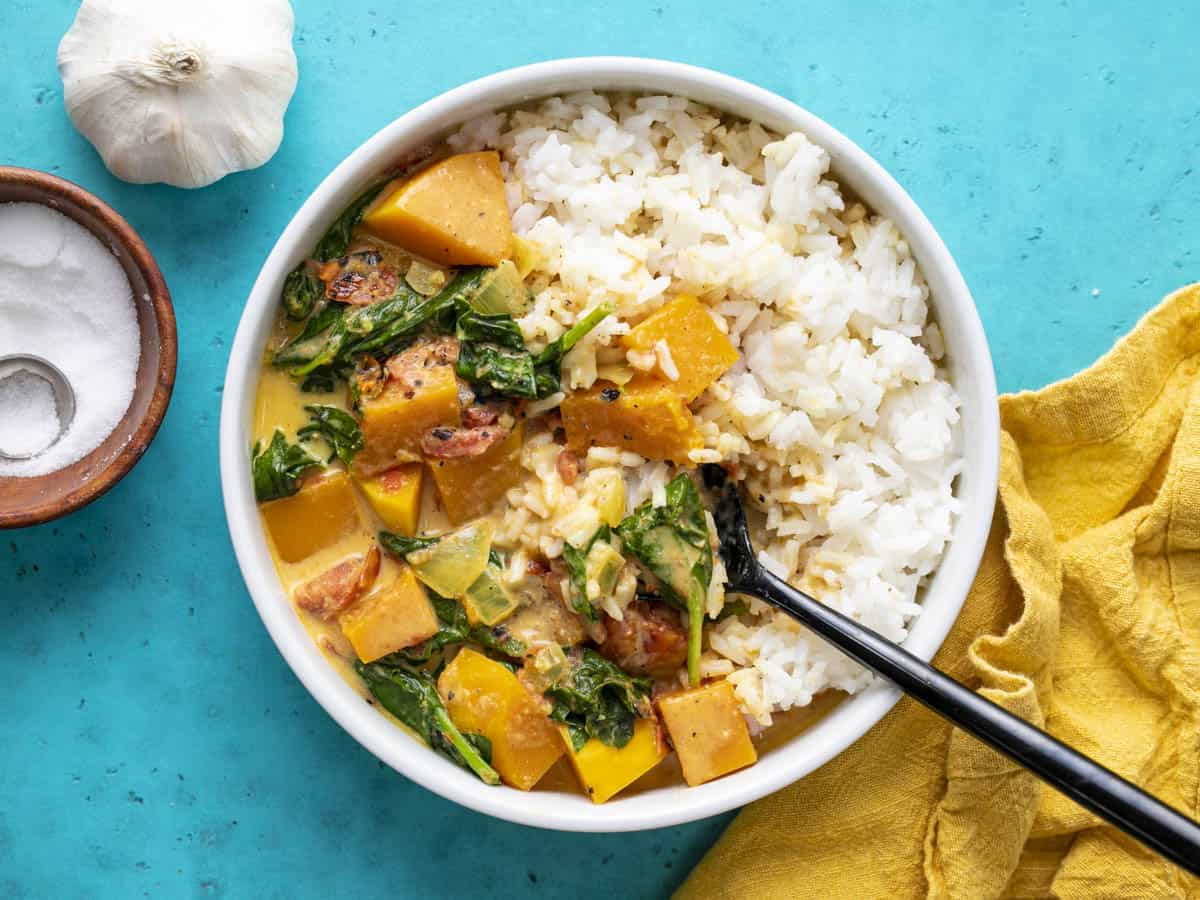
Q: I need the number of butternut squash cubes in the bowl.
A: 11